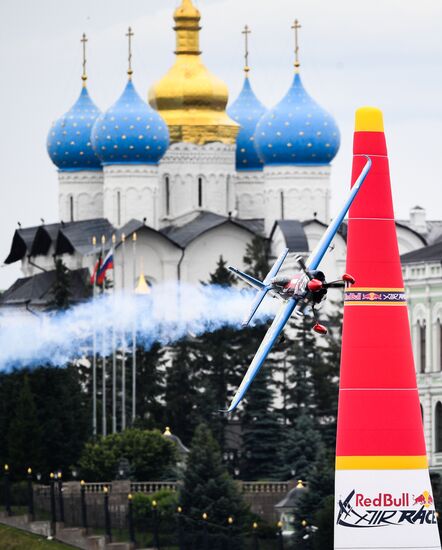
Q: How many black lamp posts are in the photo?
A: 14